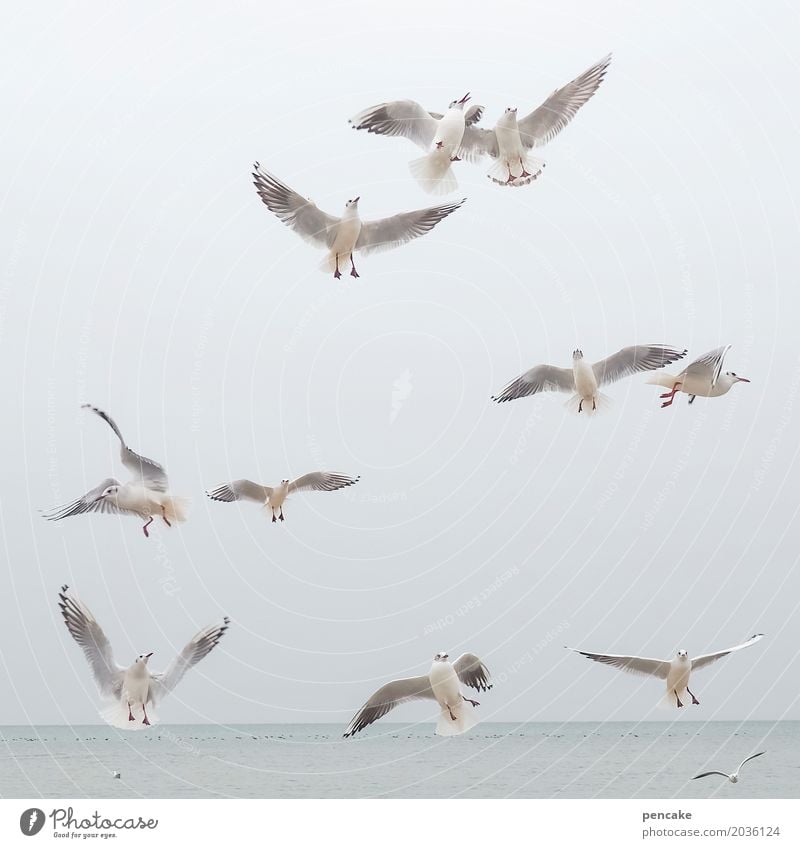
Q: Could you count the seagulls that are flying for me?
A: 11